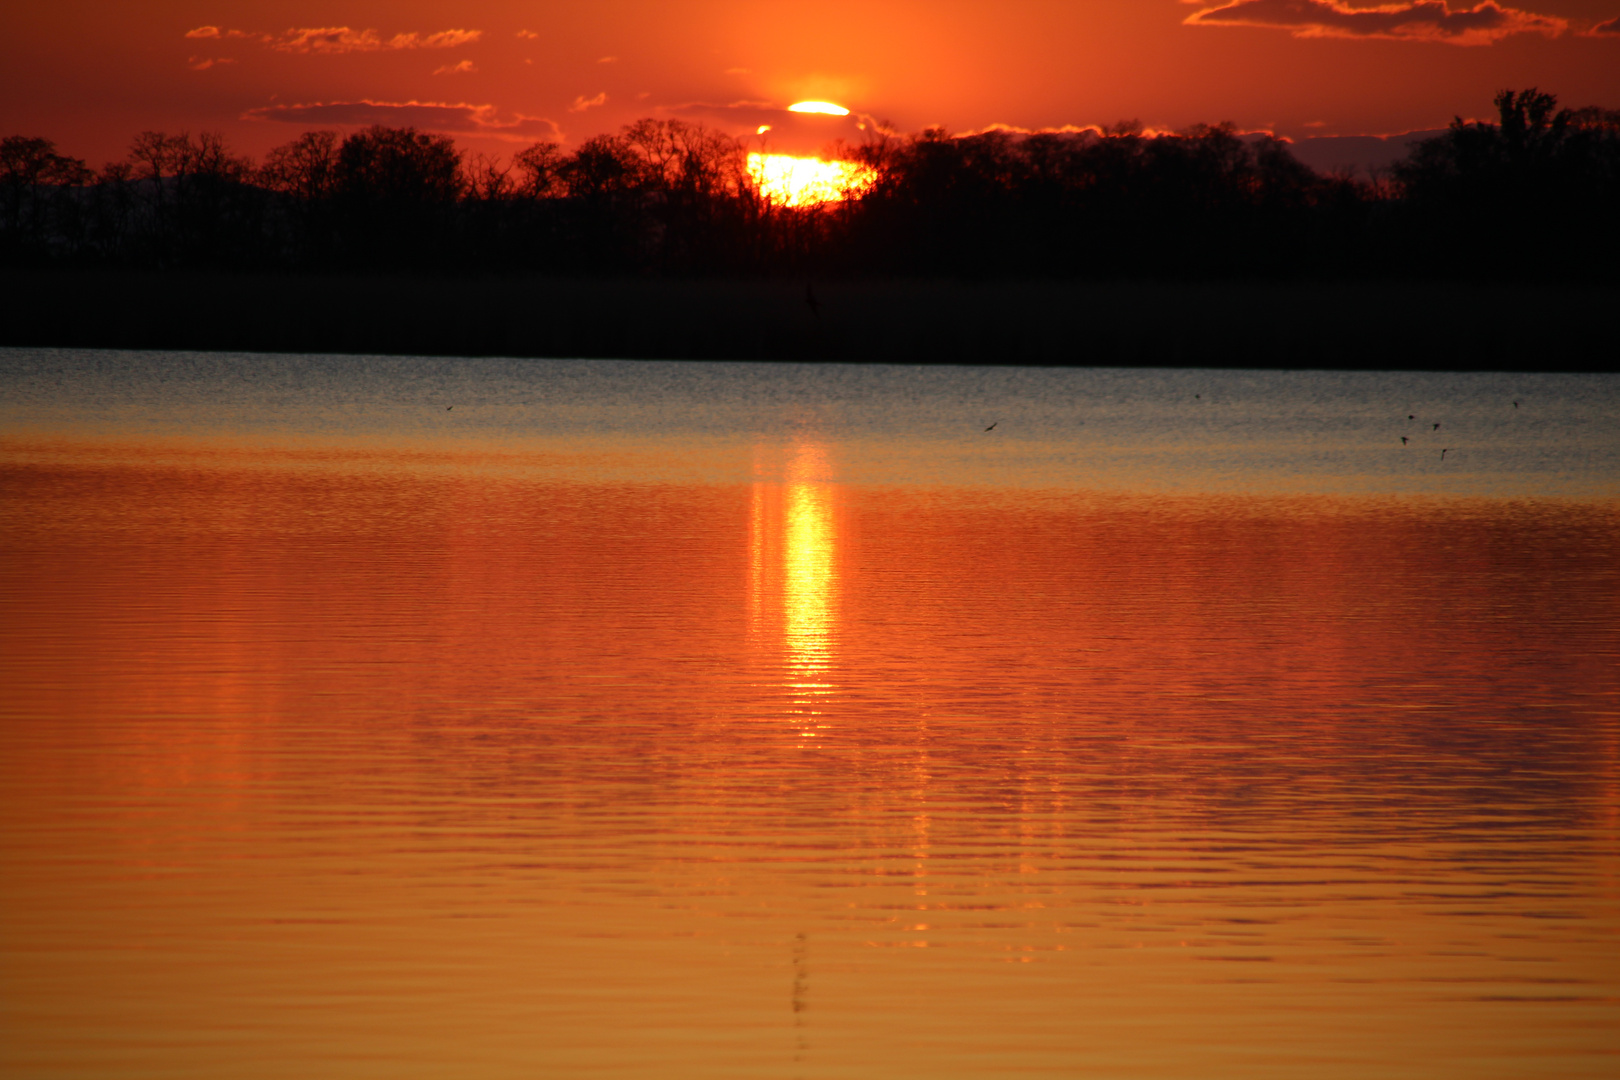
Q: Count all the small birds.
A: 8